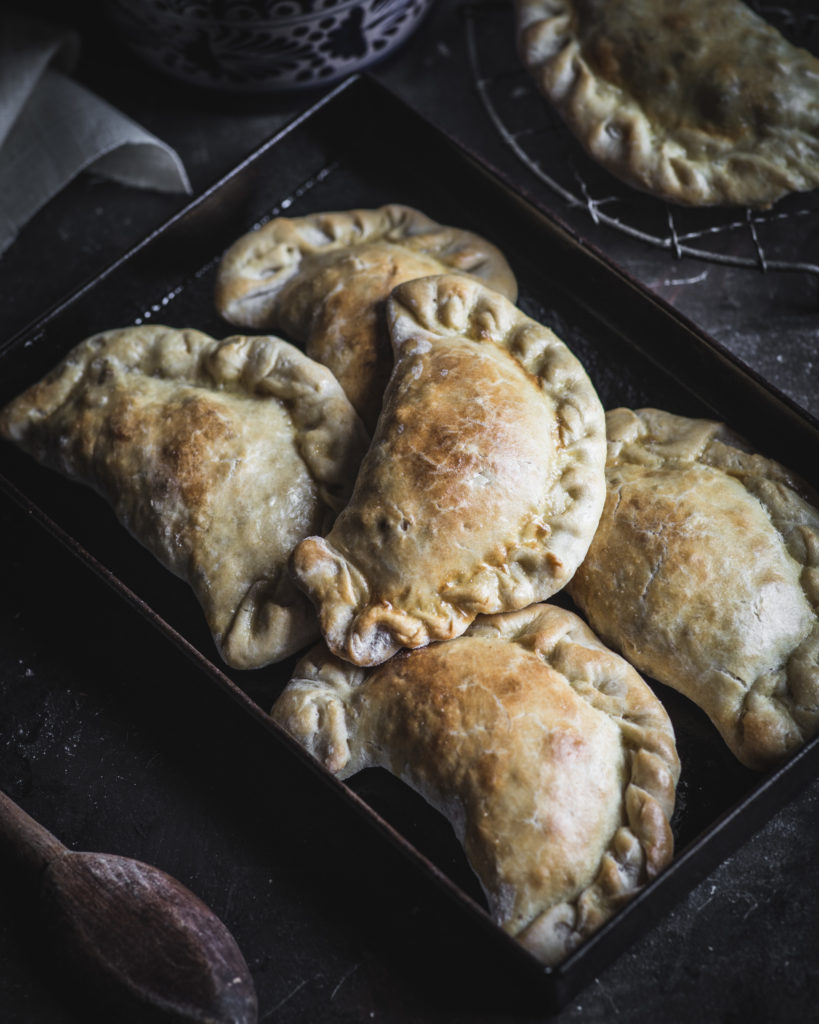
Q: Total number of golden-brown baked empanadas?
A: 6